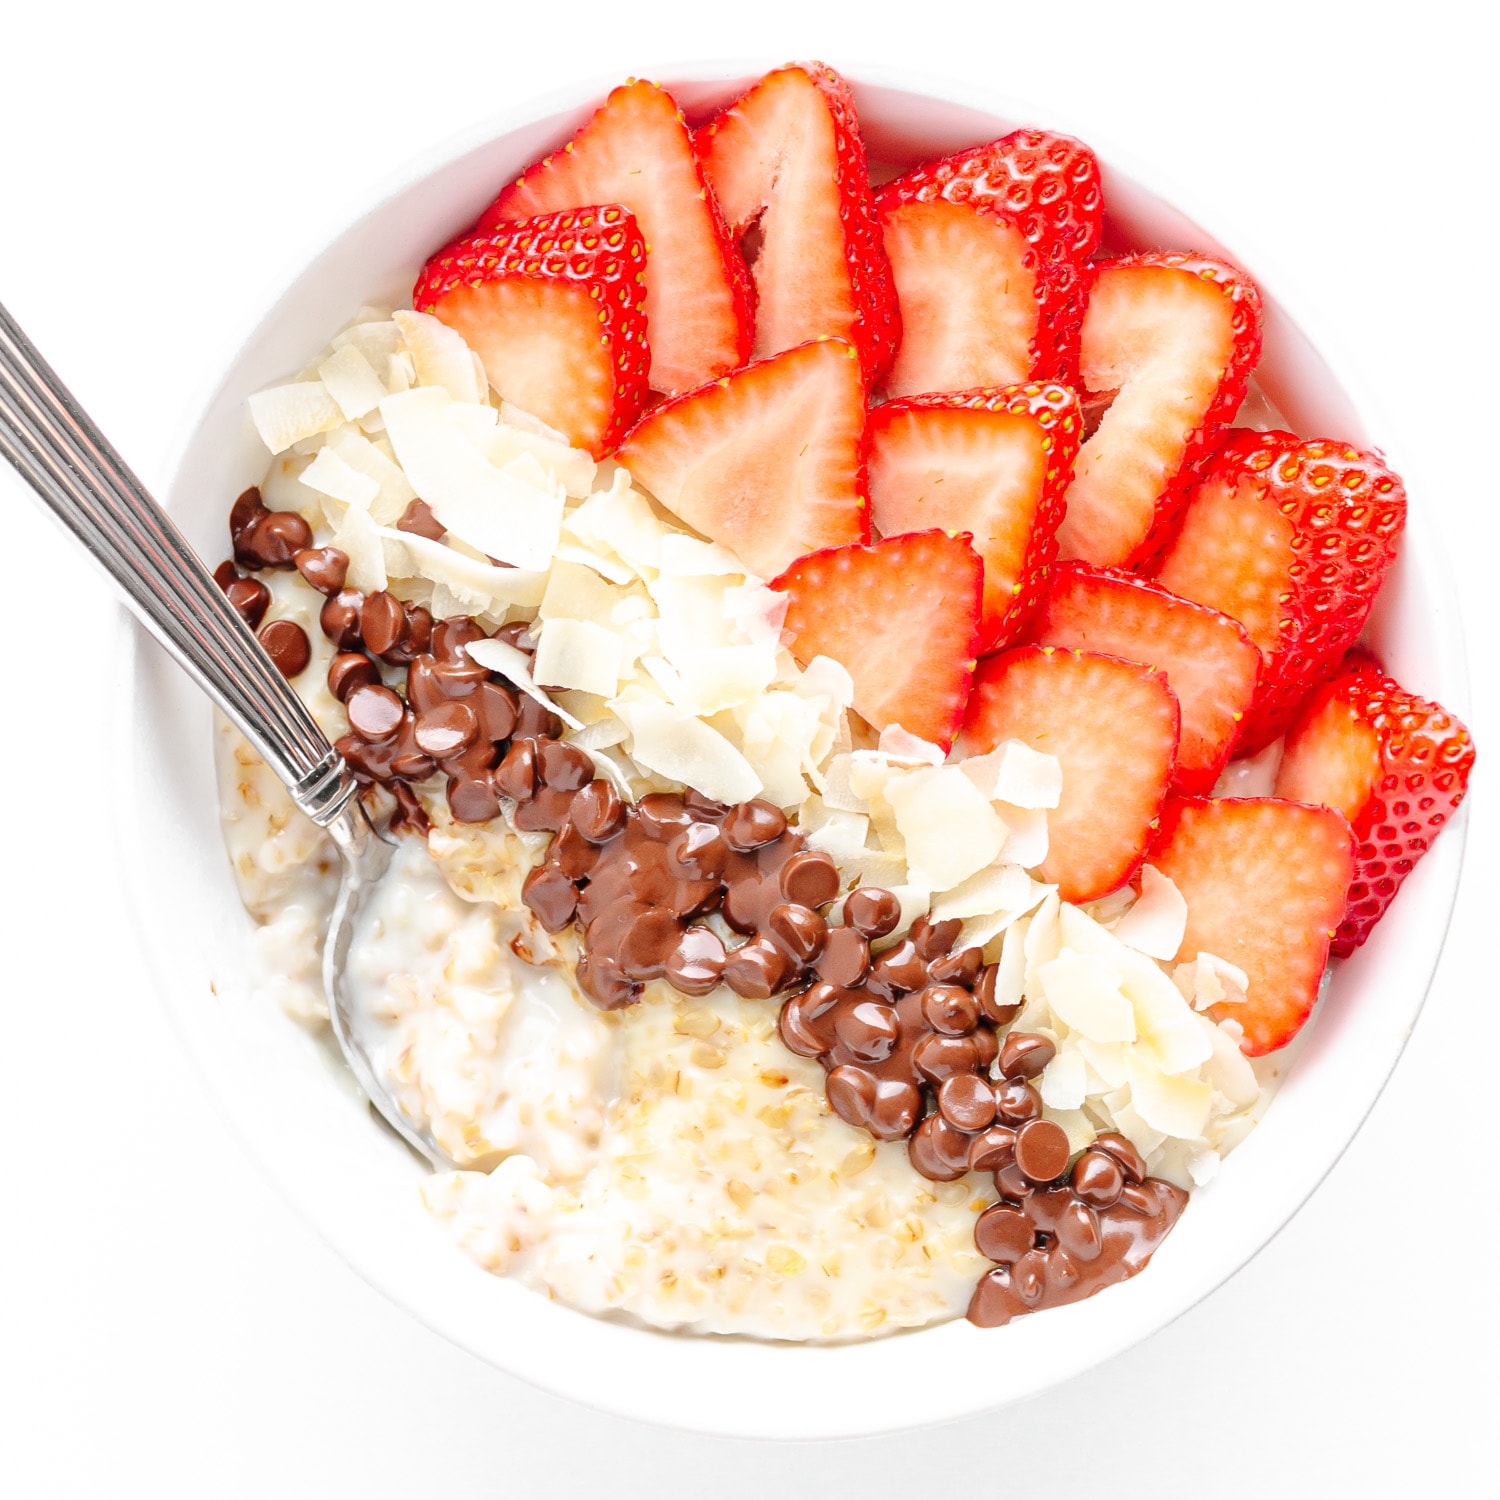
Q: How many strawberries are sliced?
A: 13